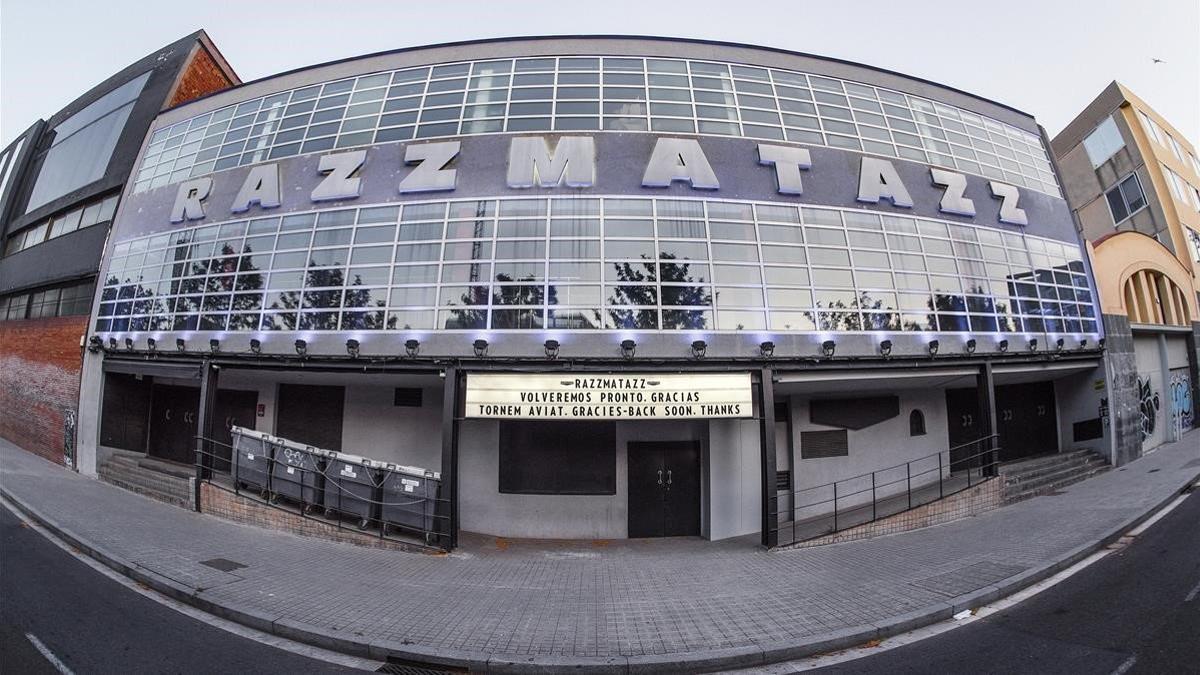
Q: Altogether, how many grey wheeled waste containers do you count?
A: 4